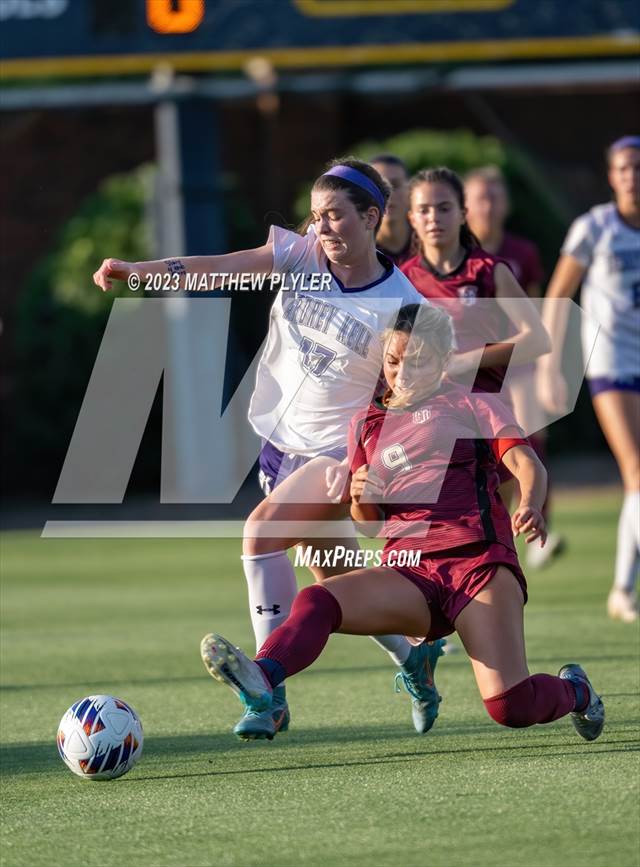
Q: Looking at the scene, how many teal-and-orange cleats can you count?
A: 2